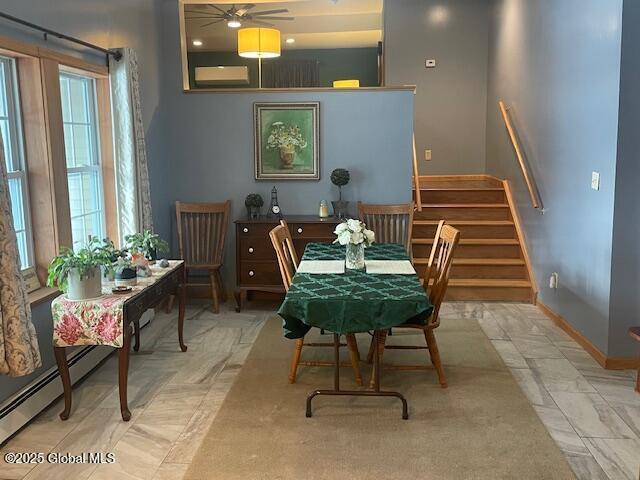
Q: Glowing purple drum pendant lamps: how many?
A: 0